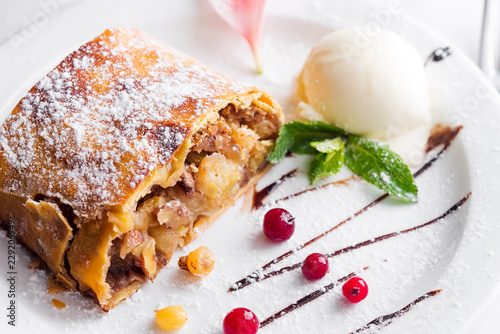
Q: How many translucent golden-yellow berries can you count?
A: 2